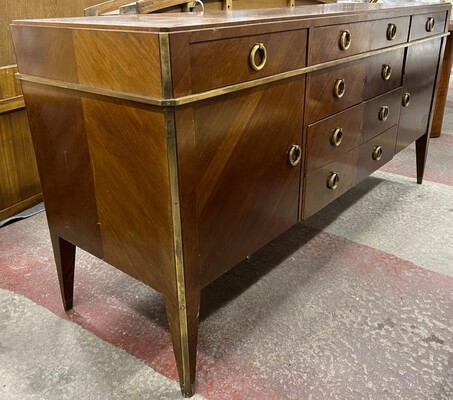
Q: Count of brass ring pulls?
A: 12